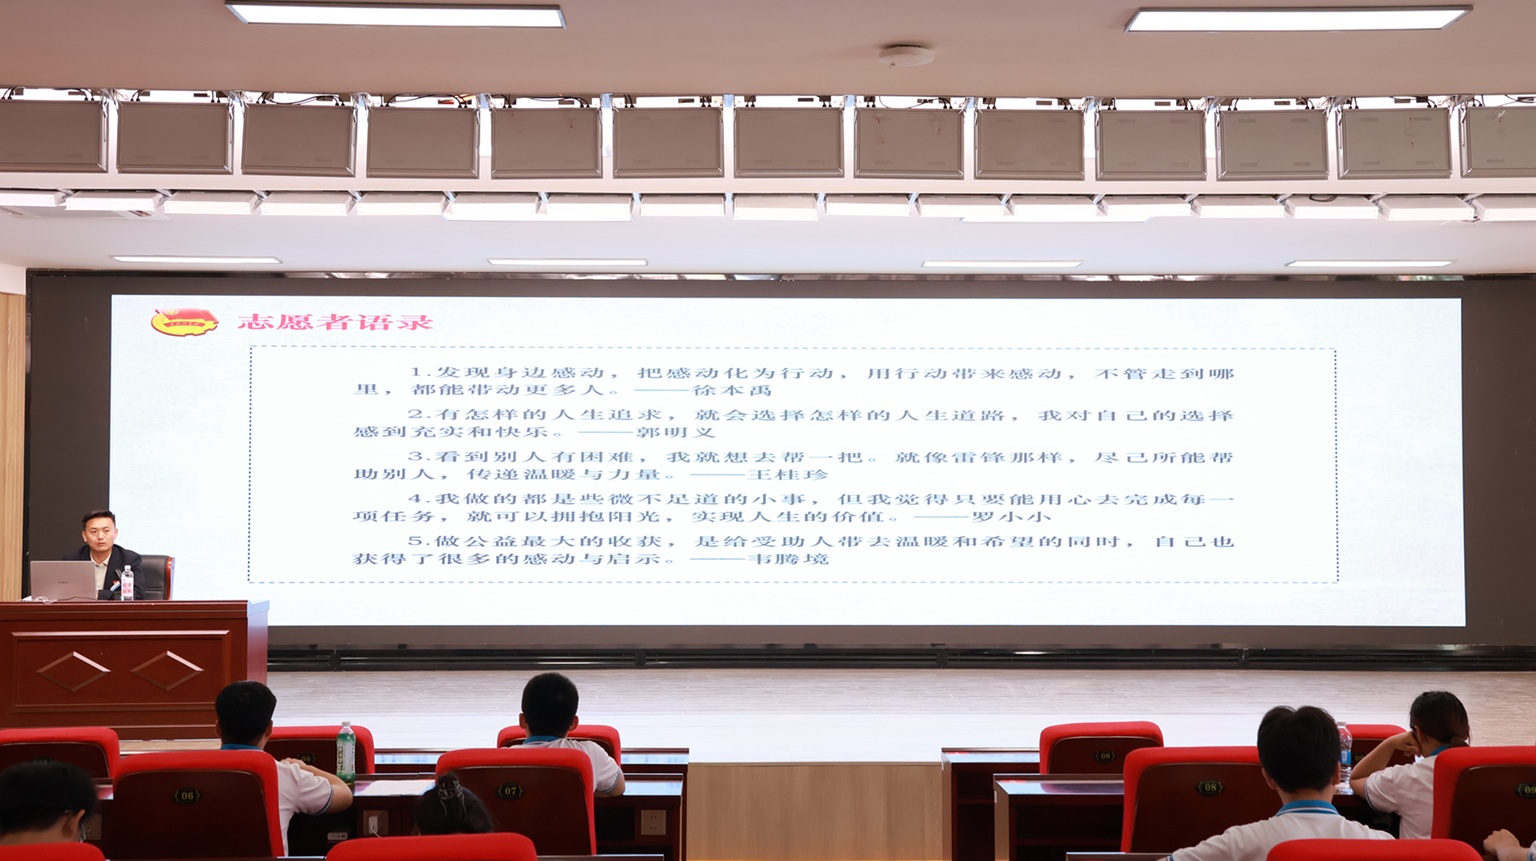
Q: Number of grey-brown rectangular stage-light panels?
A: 13